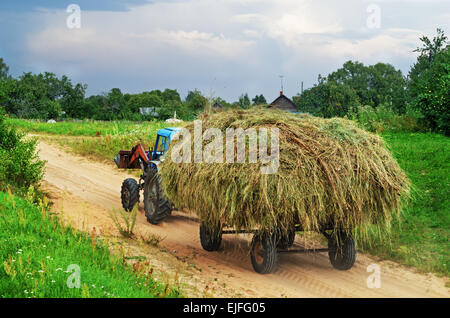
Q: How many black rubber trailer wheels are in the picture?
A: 4